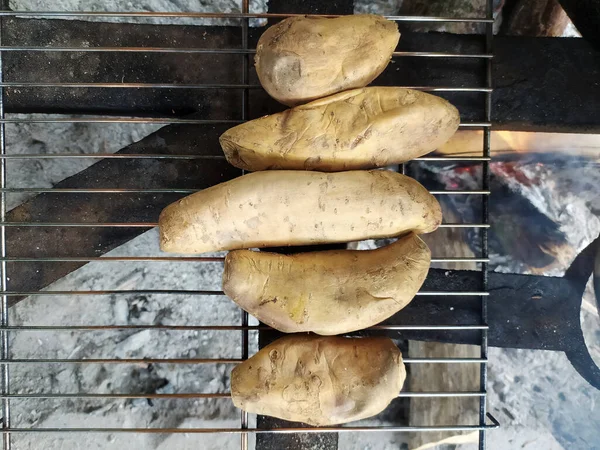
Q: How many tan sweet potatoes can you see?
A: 5